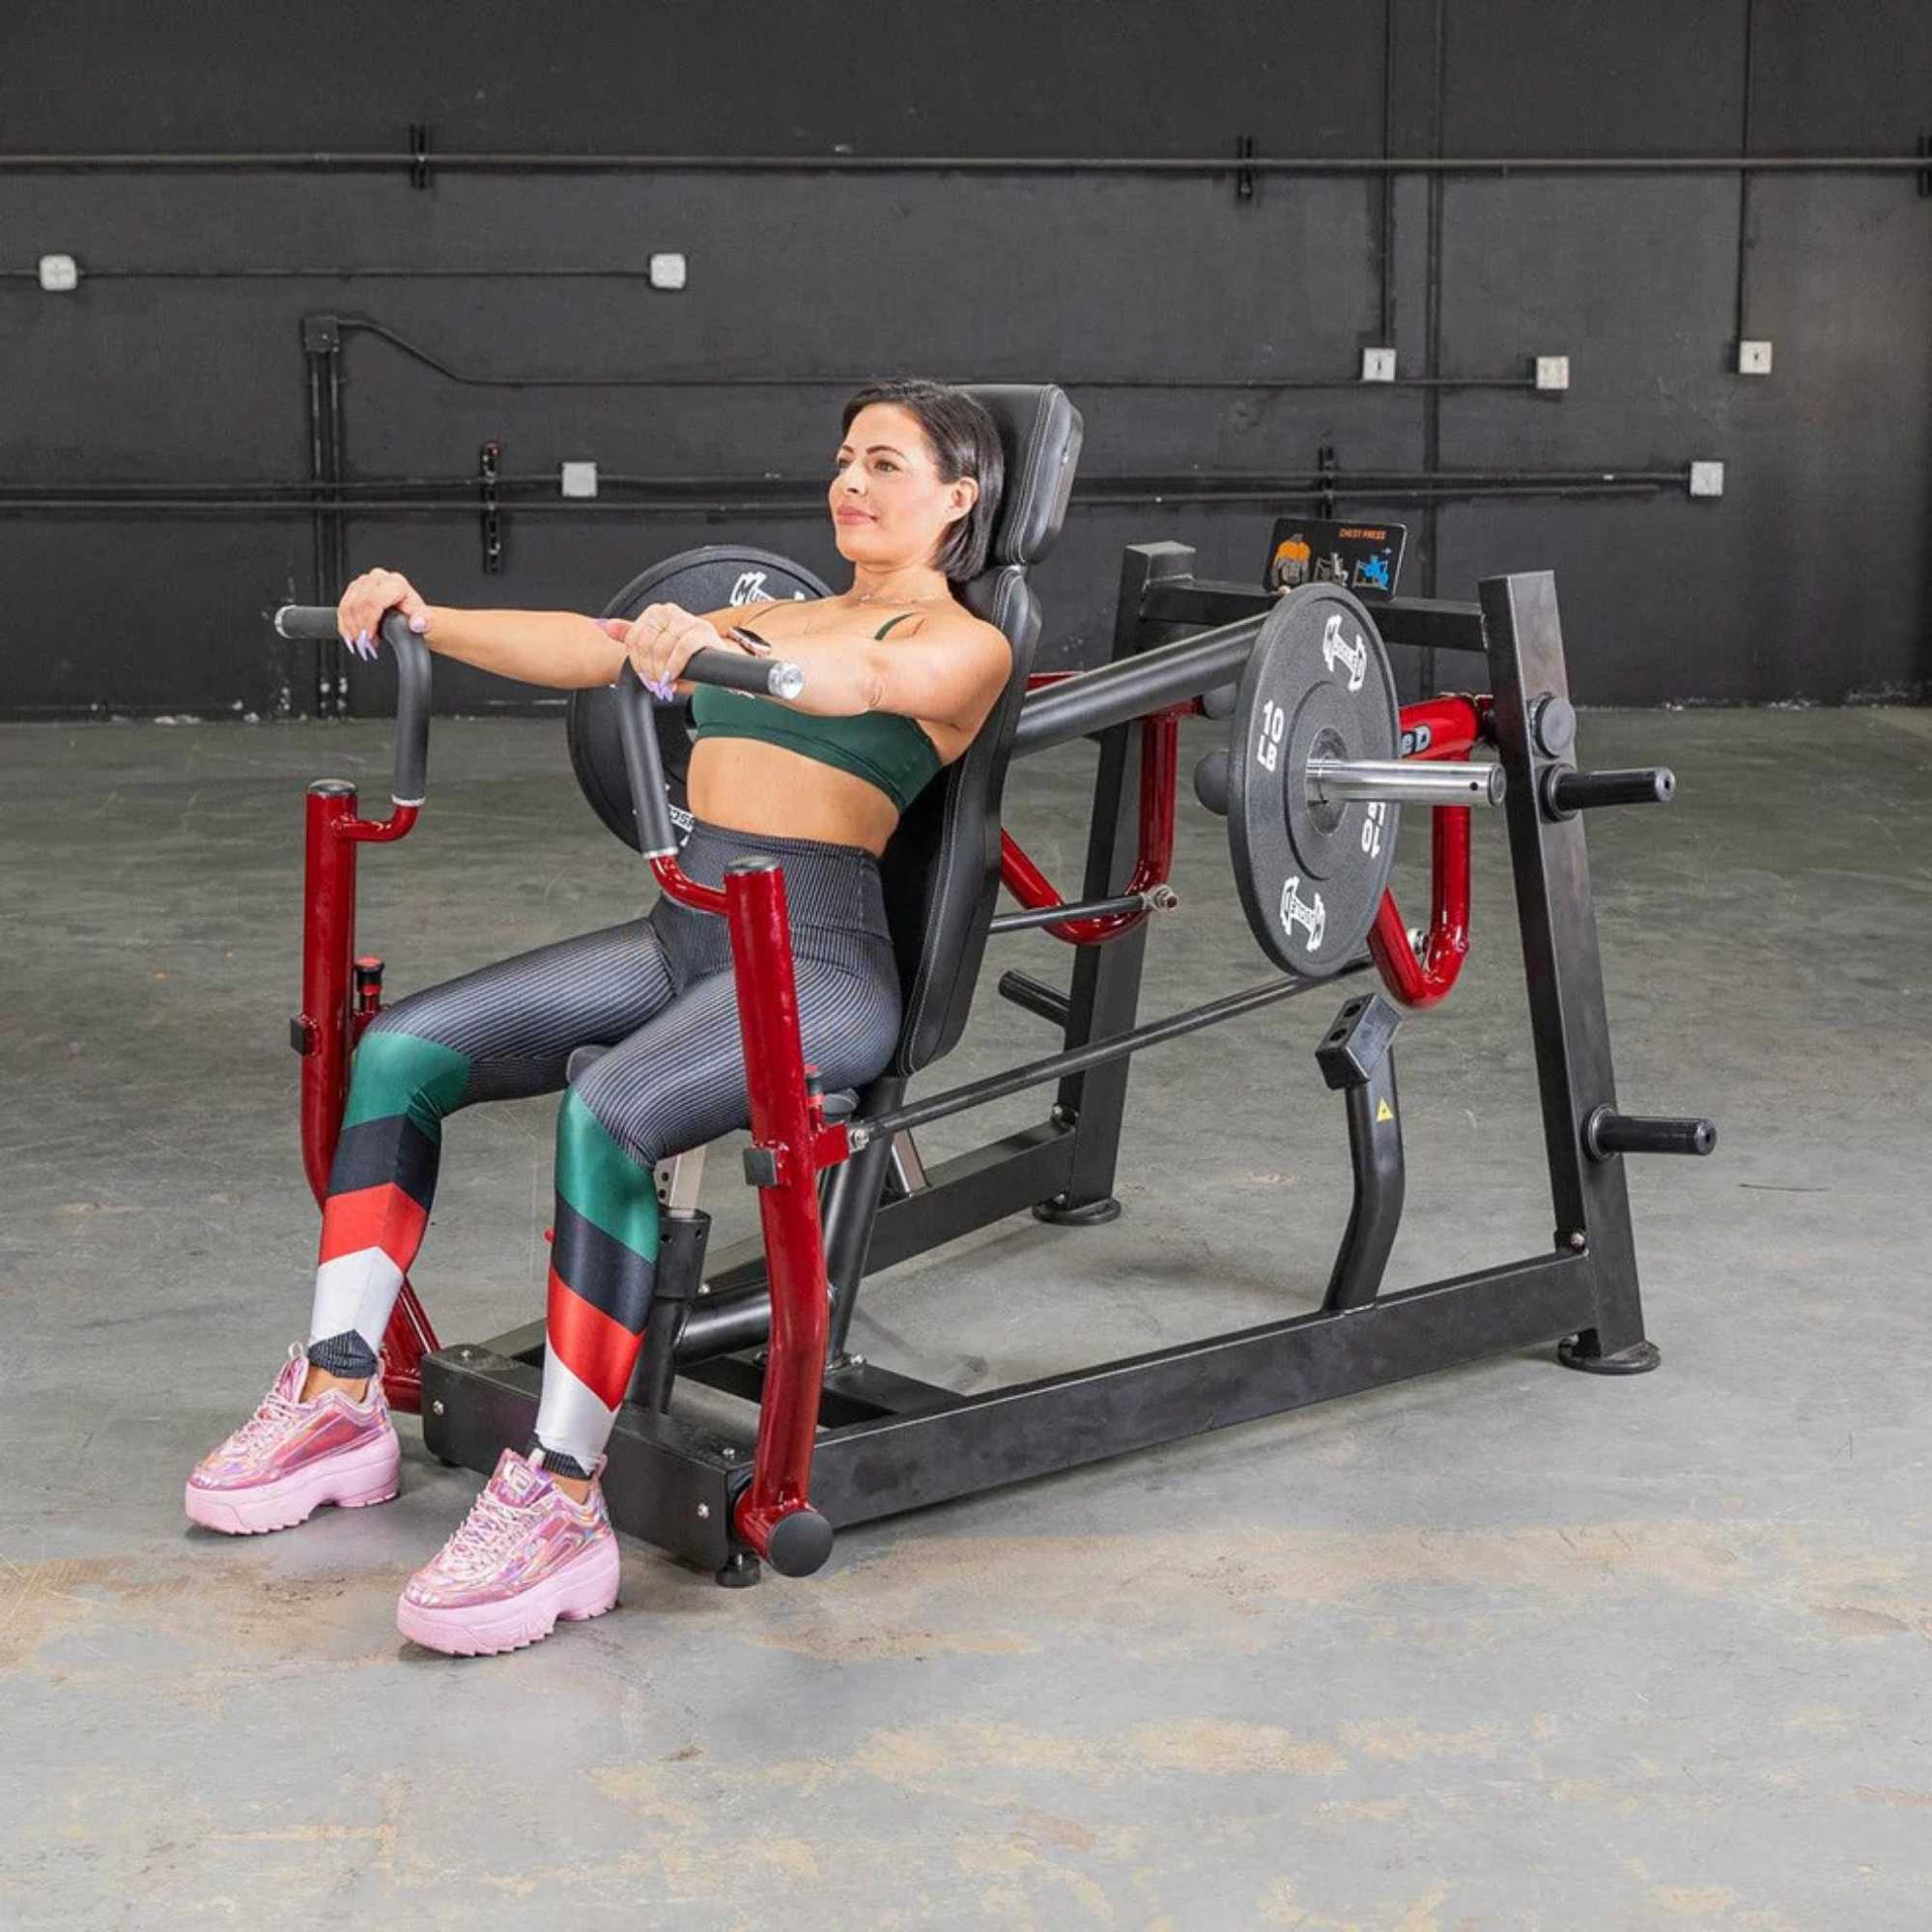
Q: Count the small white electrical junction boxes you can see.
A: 7